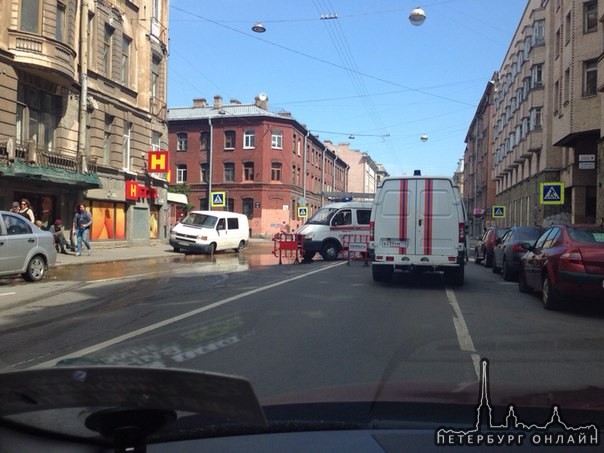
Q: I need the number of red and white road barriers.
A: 2